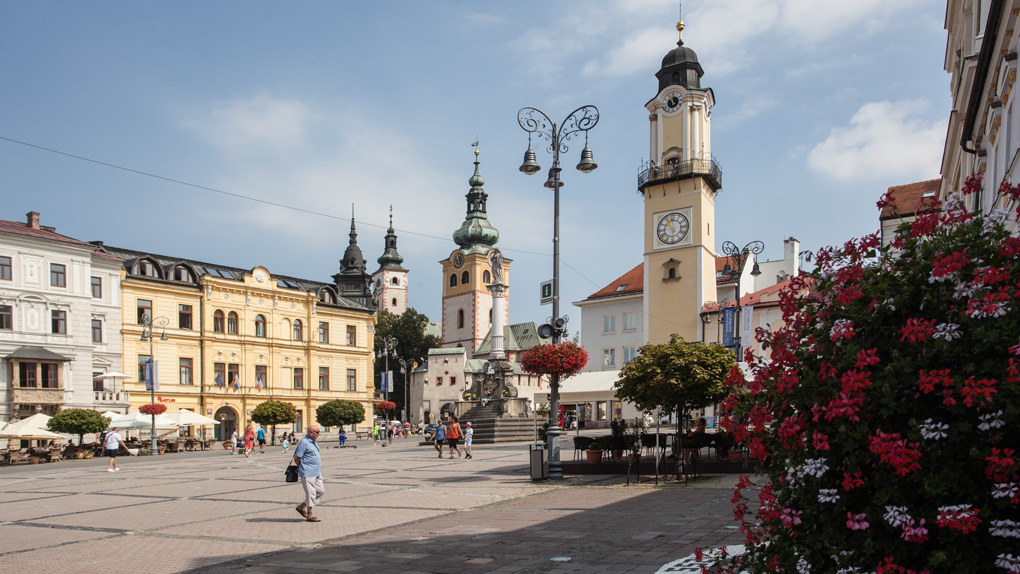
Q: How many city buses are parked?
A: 0